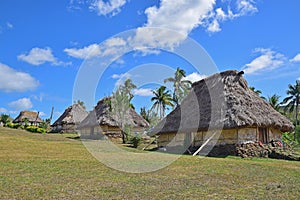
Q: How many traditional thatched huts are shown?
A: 4